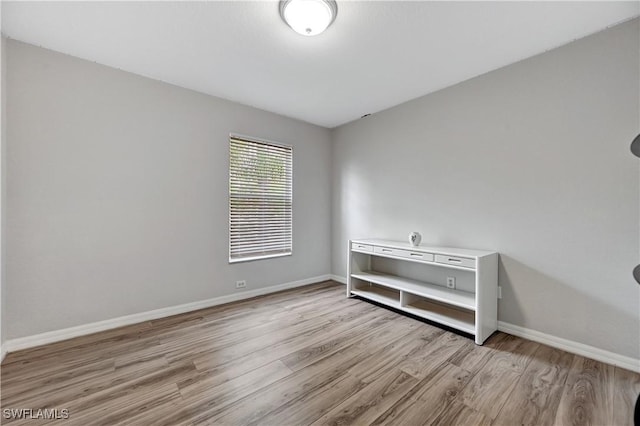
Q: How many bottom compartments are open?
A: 2